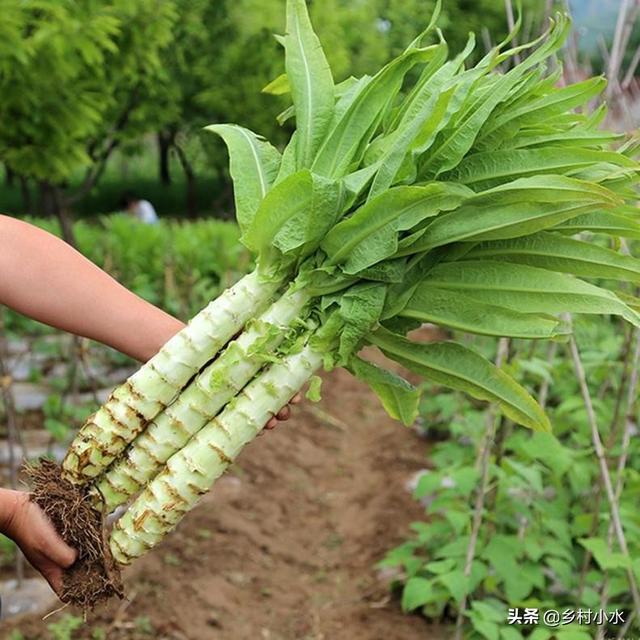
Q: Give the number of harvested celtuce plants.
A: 3